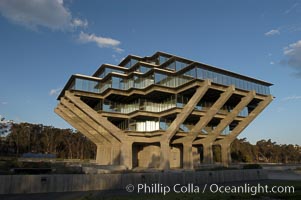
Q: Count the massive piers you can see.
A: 8